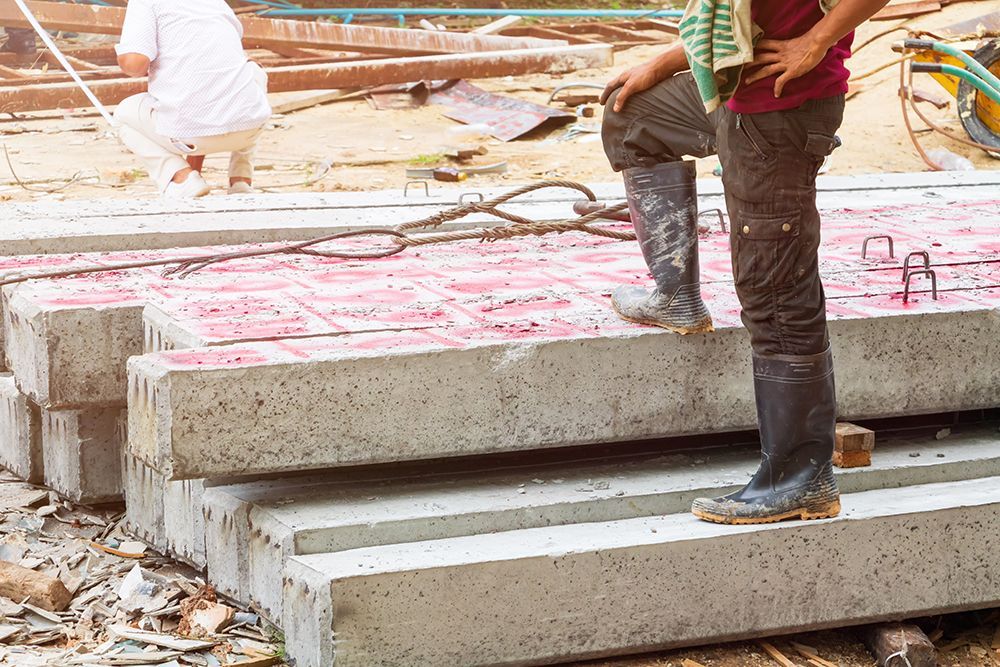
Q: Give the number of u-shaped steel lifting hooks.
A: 6